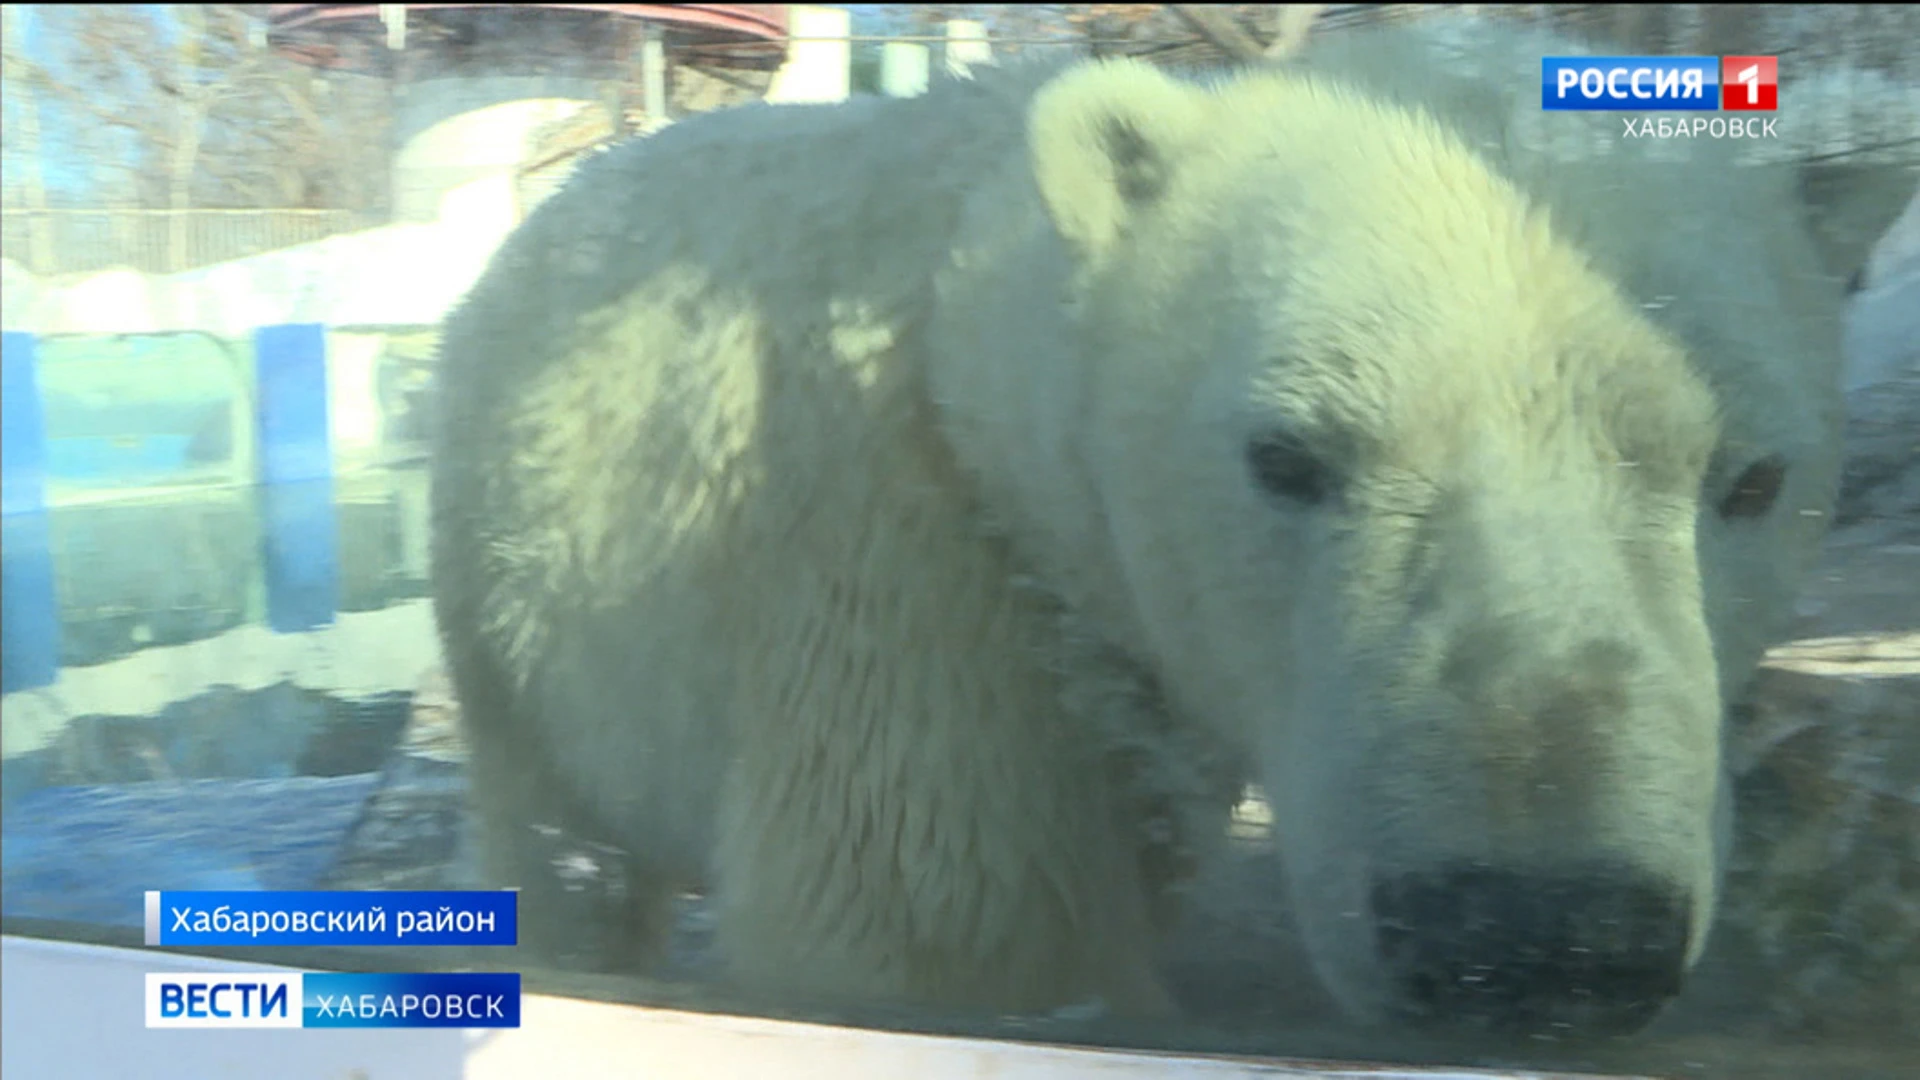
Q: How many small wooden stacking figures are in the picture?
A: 0